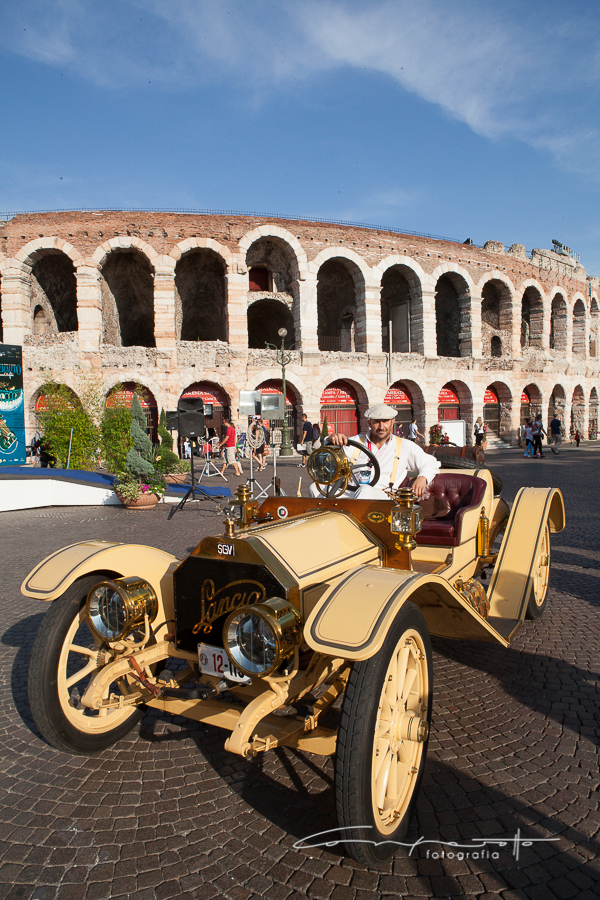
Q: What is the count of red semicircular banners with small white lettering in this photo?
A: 9